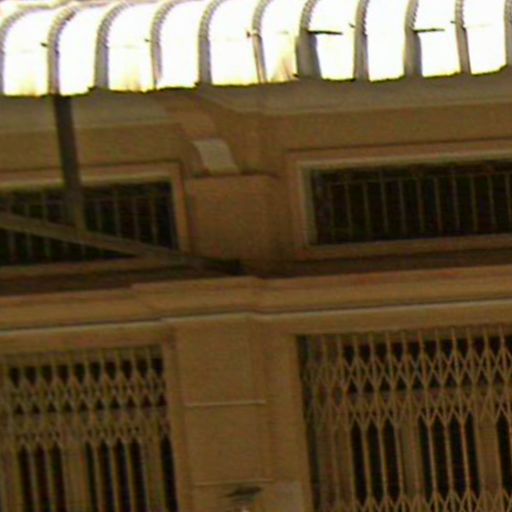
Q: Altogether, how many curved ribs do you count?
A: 11